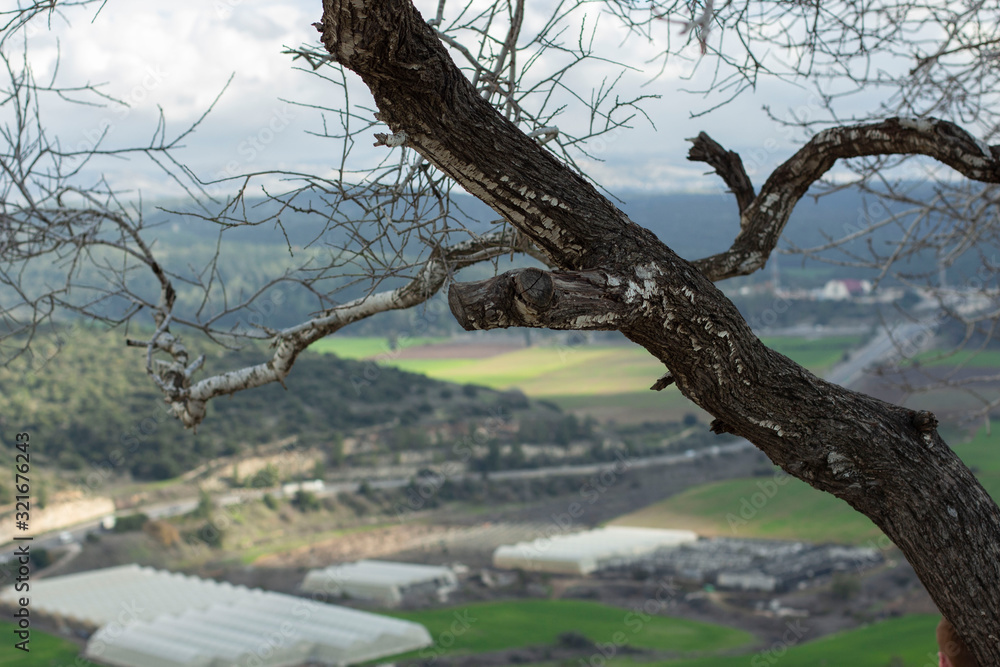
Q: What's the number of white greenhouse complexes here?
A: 3